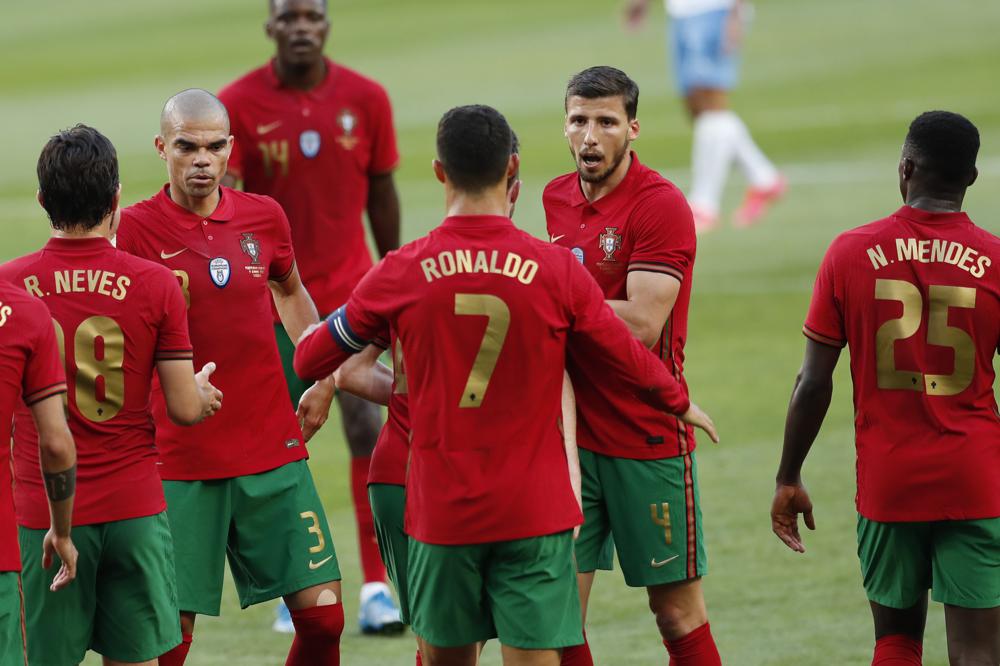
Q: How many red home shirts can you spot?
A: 8